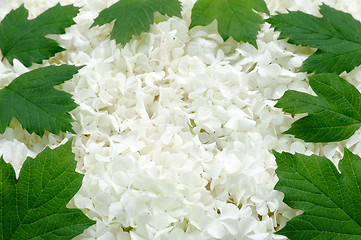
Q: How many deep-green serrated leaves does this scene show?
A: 8